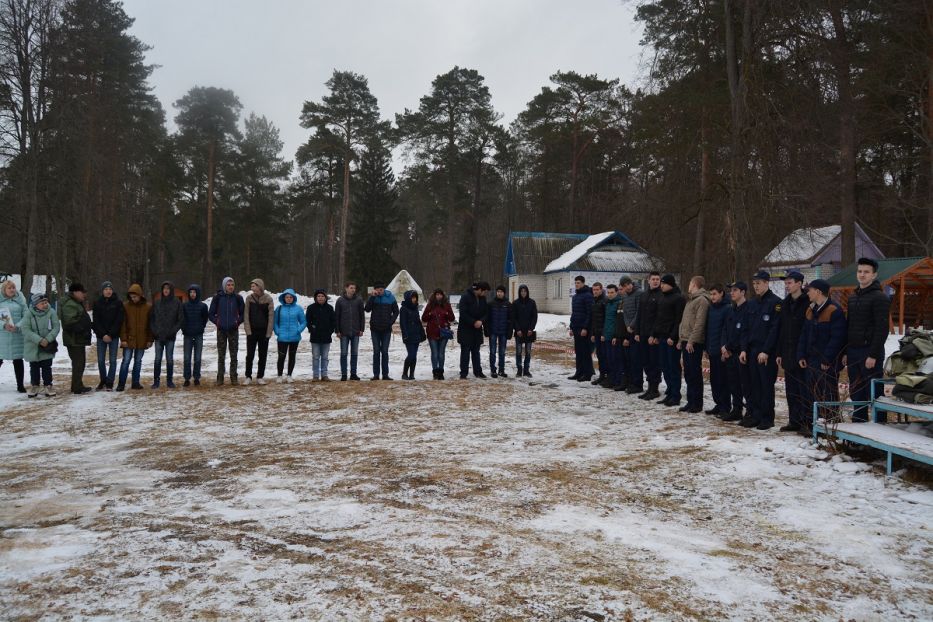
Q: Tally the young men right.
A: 14